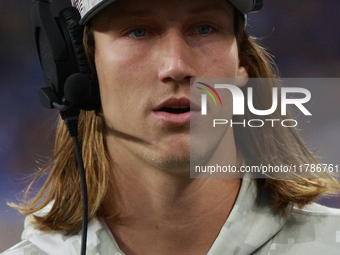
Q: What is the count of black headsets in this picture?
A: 1